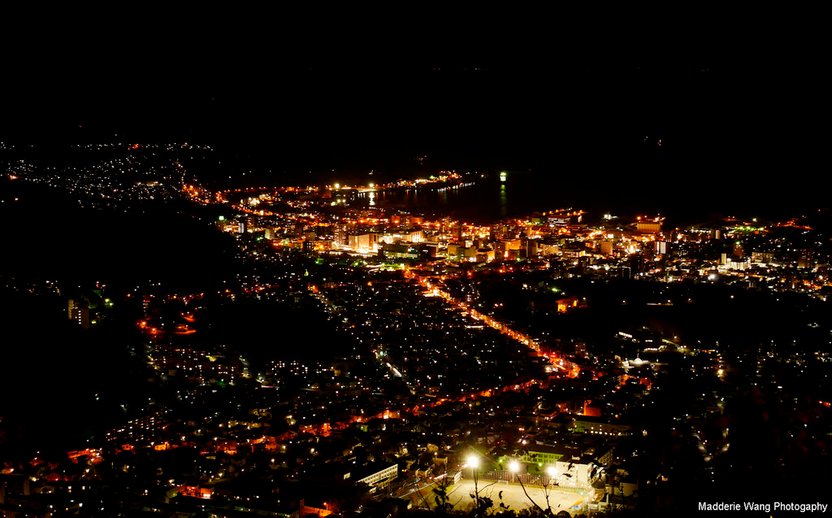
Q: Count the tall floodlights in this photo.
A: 3